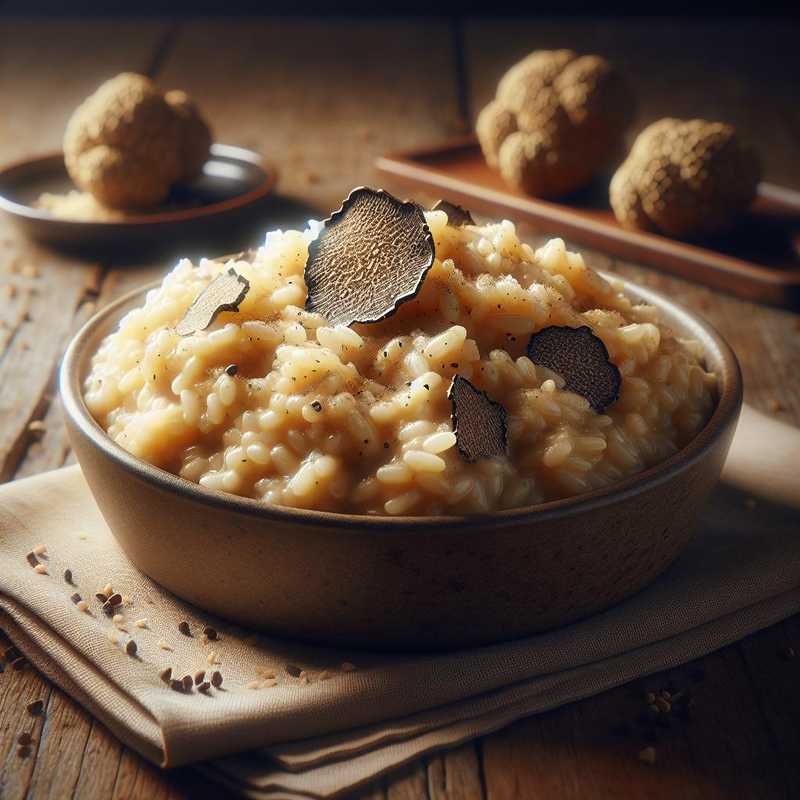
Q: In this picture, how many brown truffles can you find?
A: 3